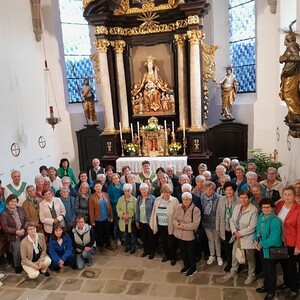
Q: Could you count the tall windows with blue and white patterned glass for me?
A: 2